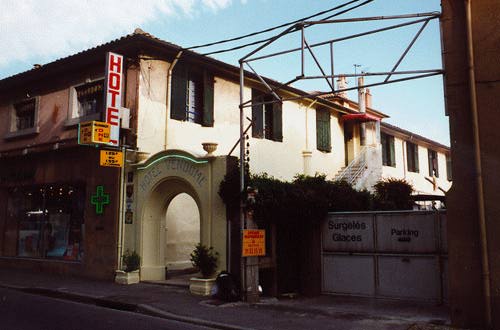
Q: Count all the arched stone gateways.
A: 1